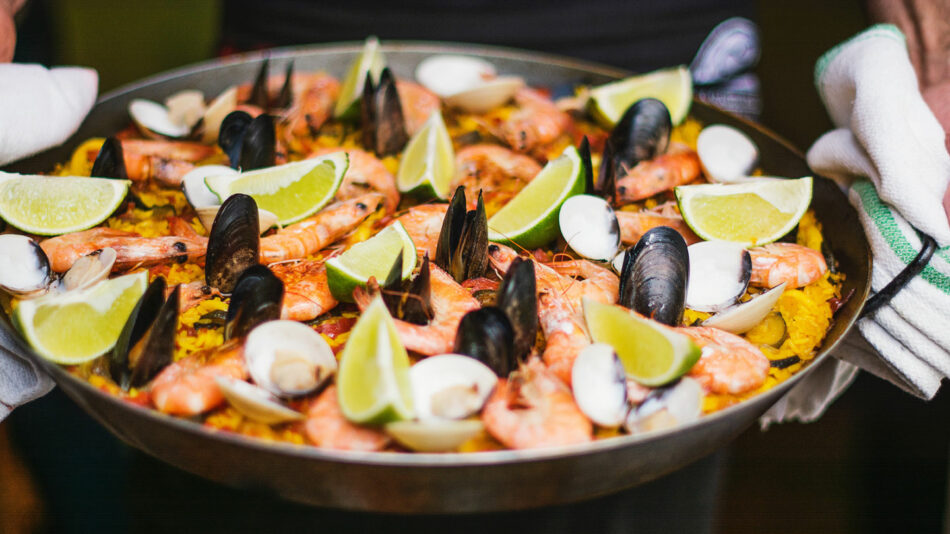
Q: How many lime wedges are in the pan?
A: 11